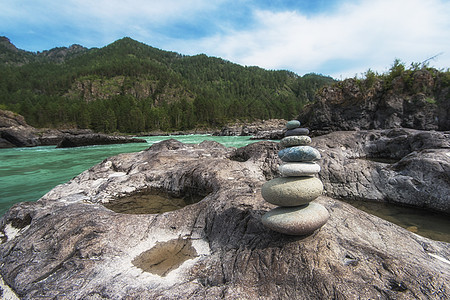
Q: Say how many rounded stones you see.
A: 7